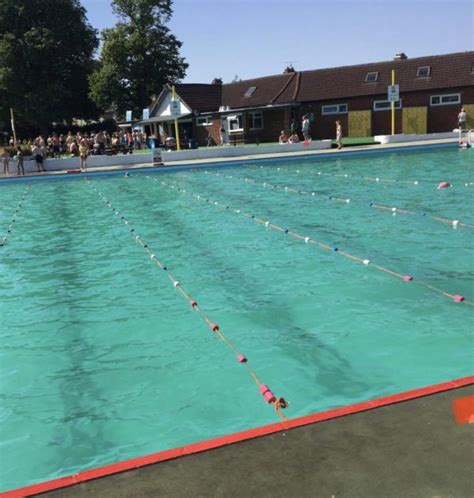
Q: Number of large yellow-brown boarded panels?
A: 3